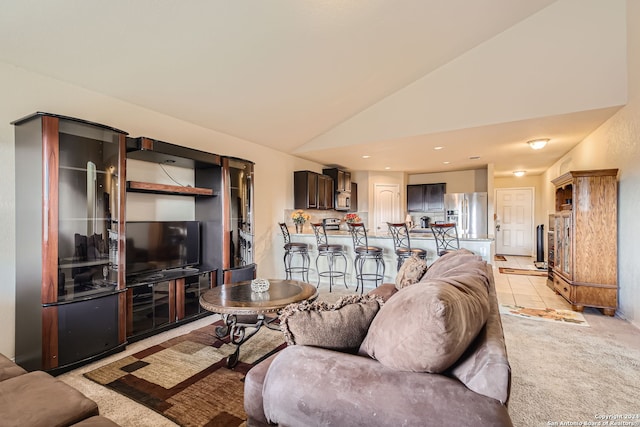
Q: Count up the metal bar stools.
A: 5